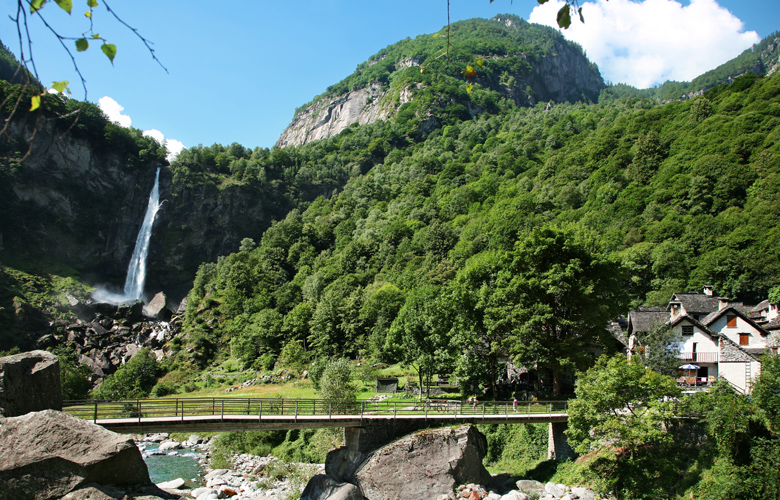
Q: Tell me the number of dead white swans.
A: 0